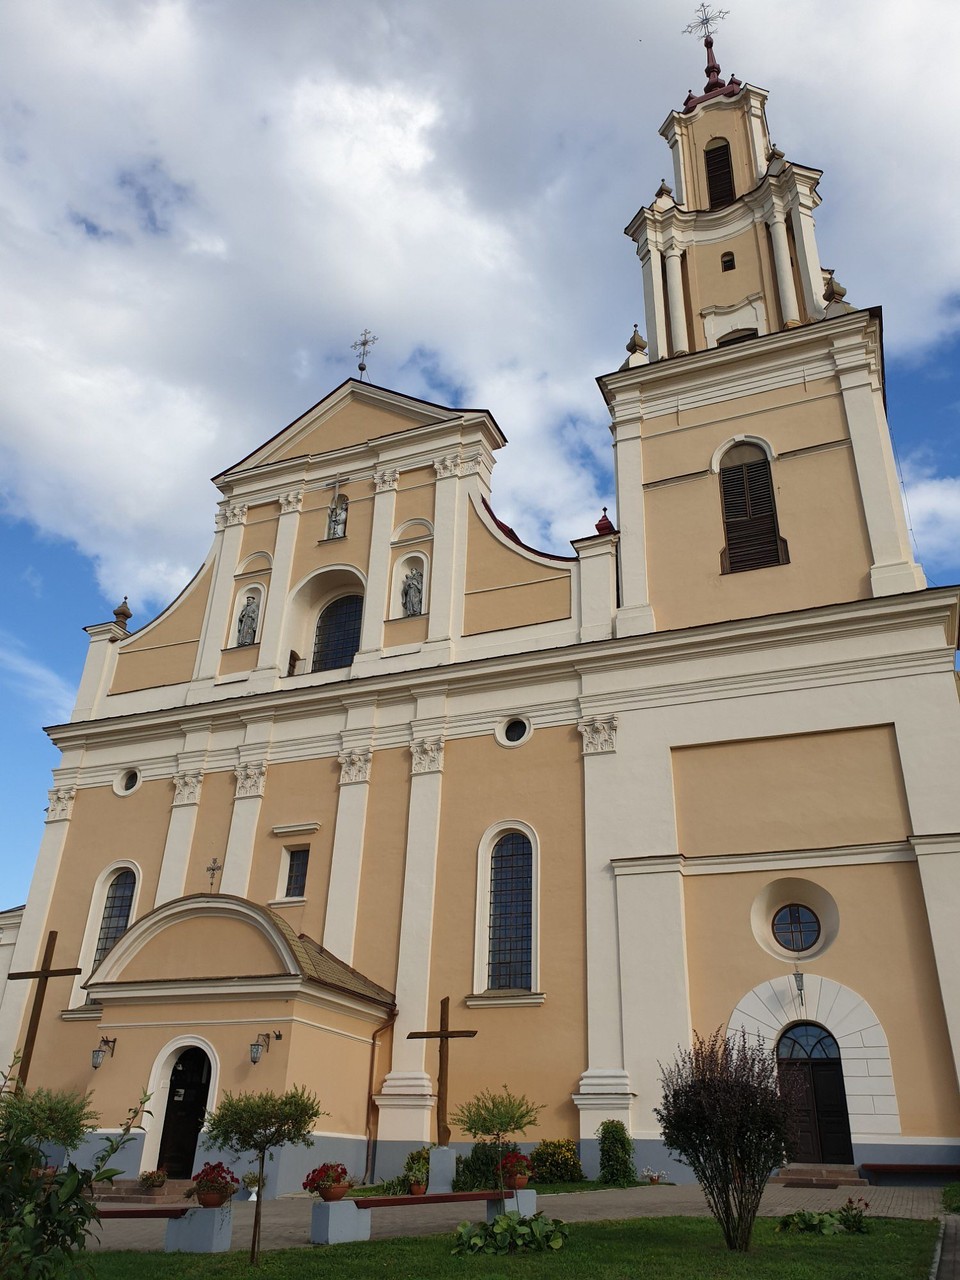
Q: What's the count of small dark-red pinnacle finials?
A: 3